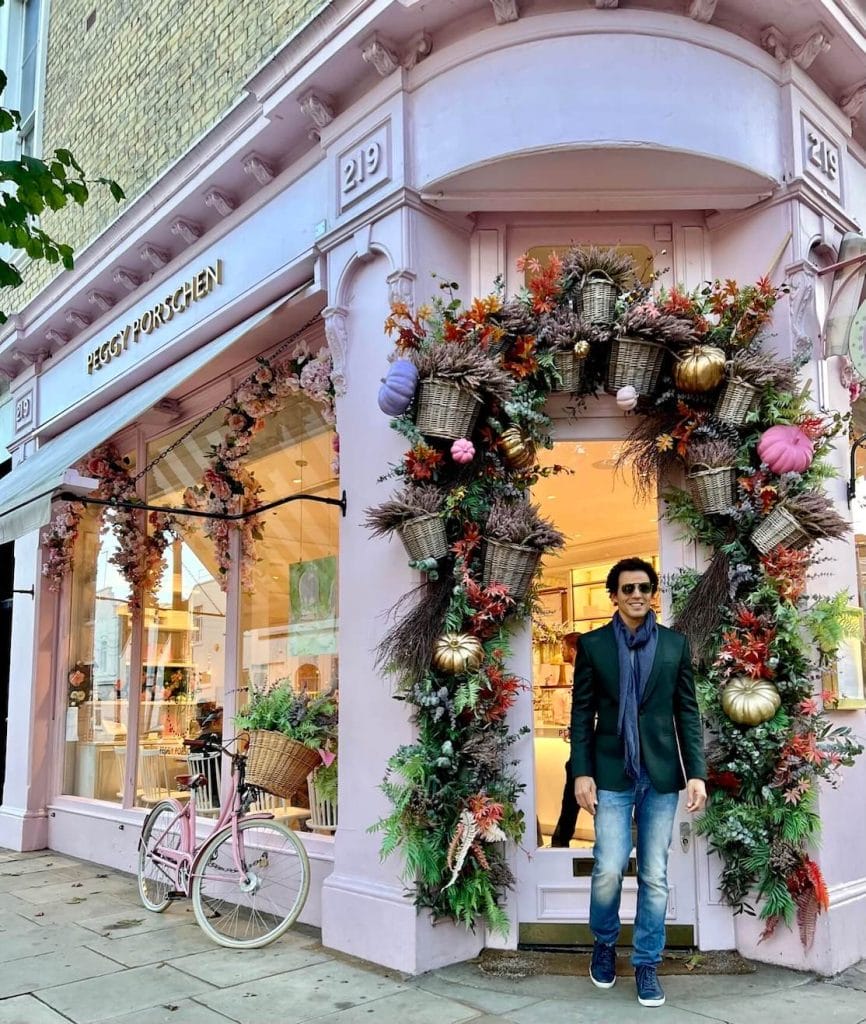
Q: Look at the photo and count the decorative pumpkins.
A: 9